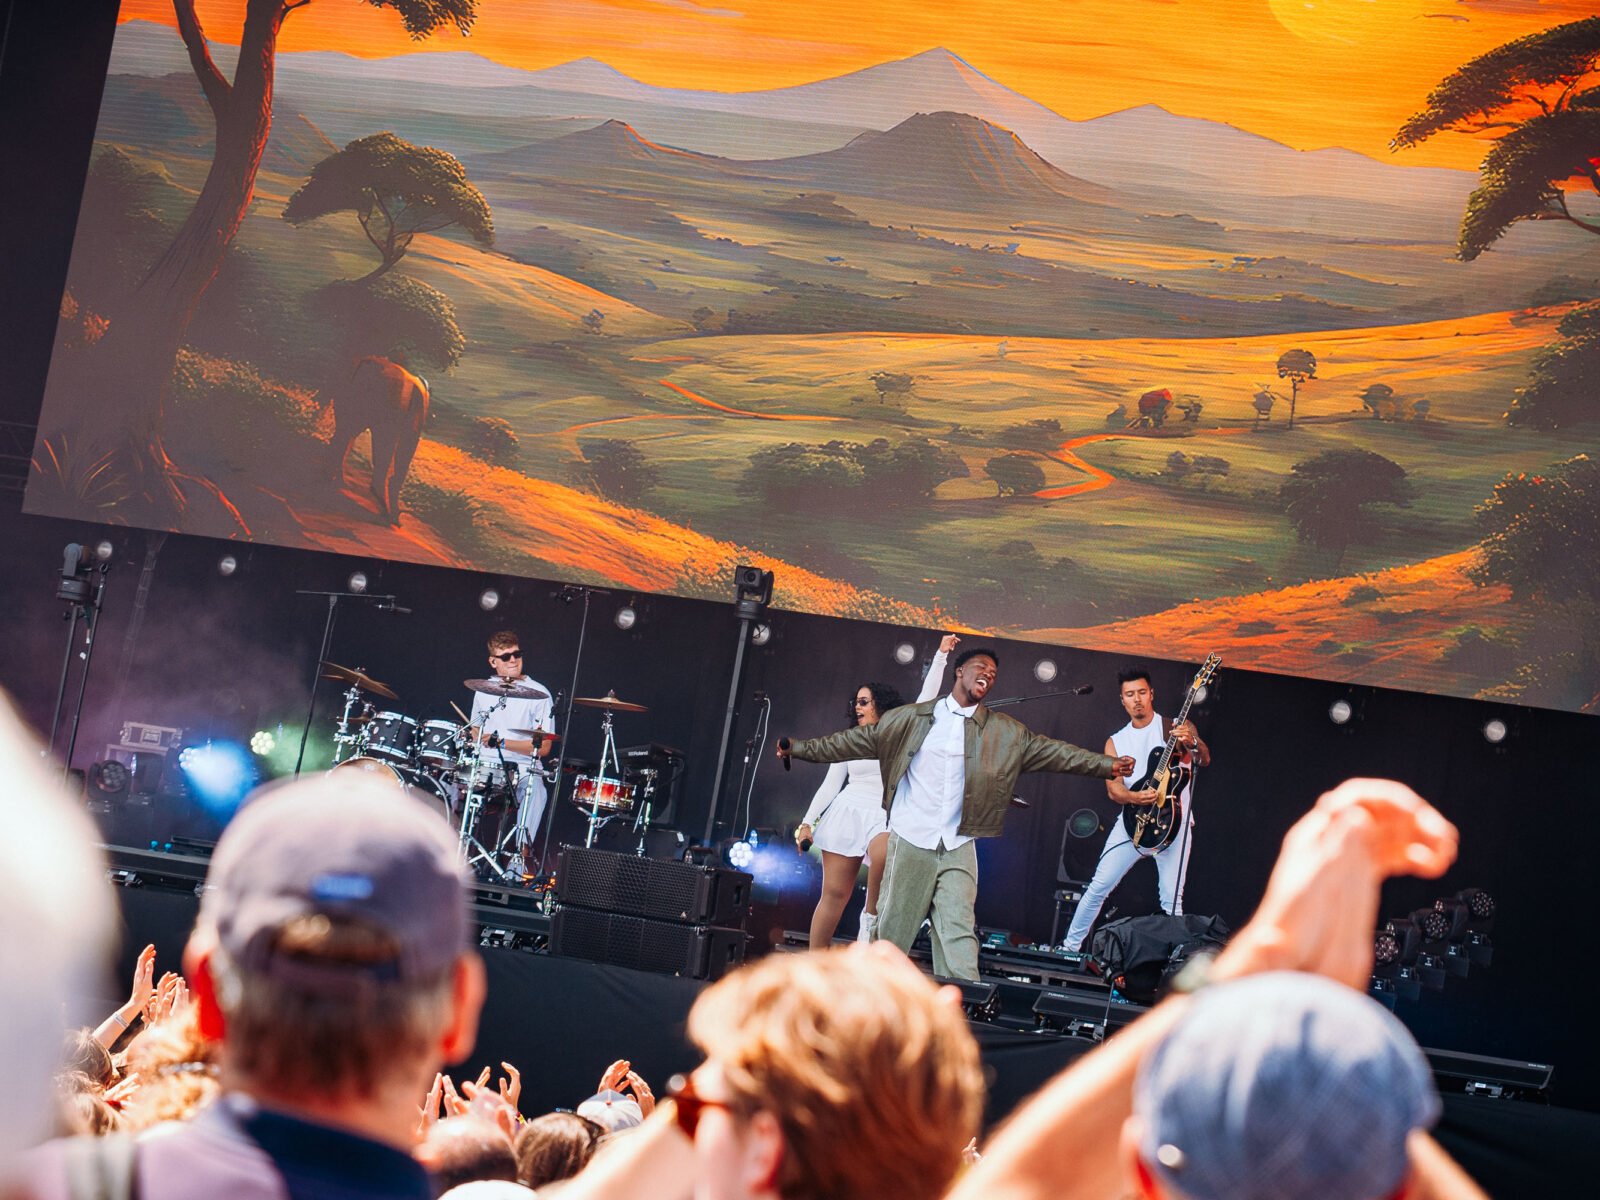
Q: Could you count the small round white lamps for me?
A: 11